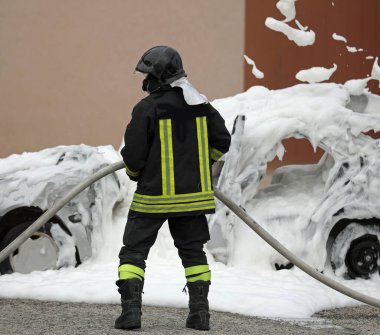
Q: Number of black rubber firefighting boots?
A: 2